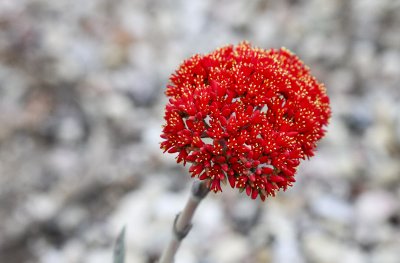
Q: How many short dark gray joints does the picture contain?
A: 2